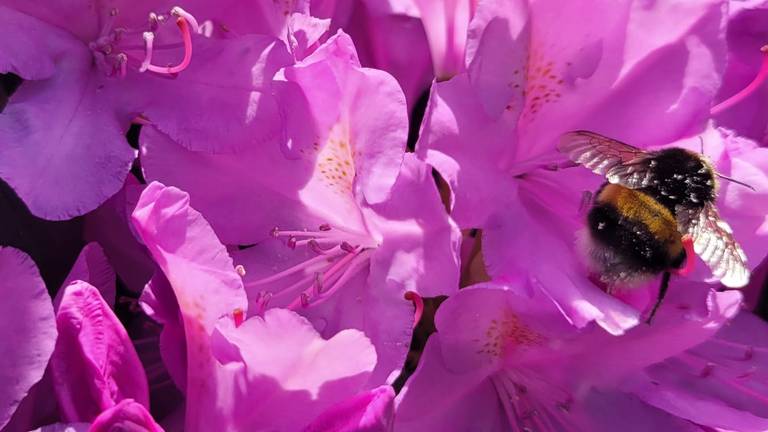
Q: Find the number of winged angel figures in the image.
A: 0